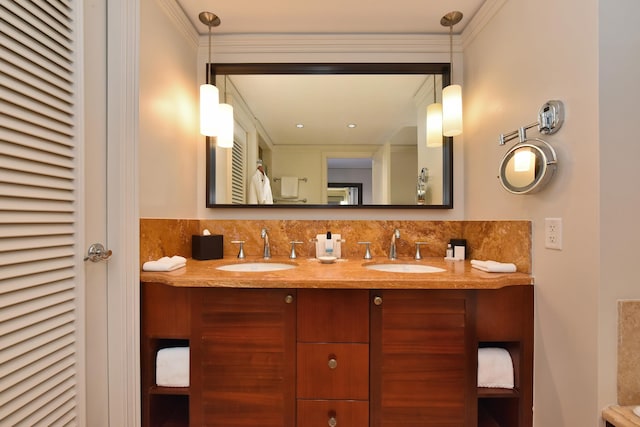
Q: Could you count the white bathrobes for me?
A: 1